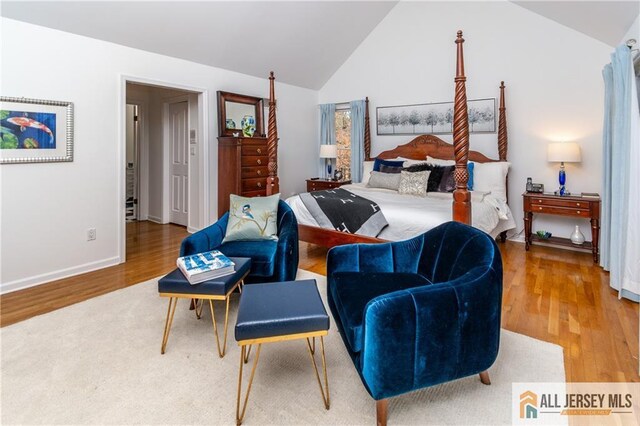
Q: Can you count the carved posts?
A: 4